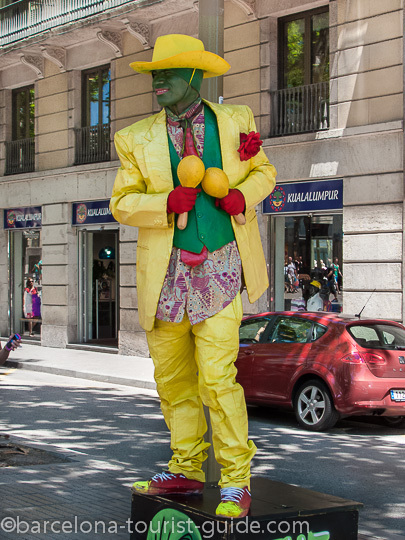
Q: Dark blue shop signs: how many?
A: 3